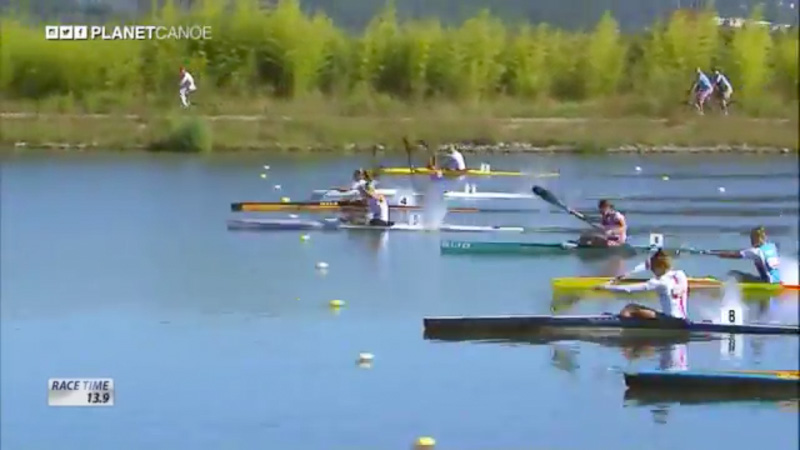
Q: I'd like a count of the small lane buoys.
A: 13